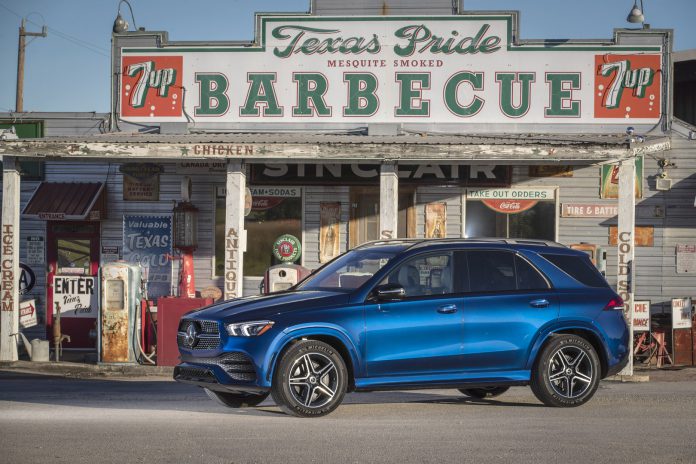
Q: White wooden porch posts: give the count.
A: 4